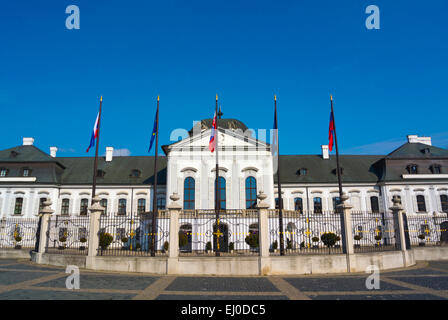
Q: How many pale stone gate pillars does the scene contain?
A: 6